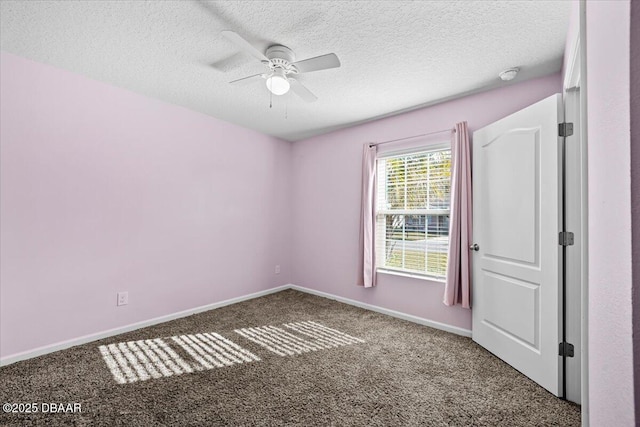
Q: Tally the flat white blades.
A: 4